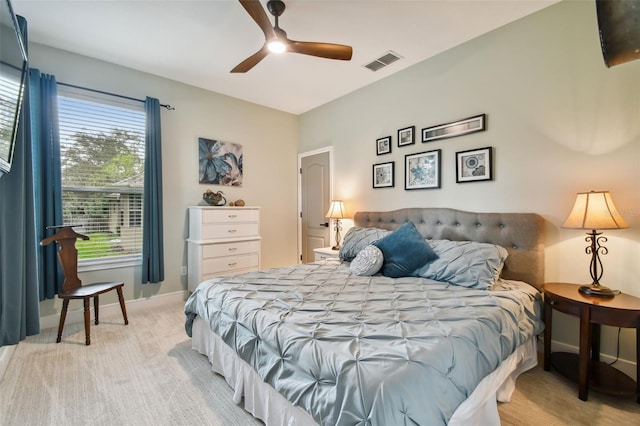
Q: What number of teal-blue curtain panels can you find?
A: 3